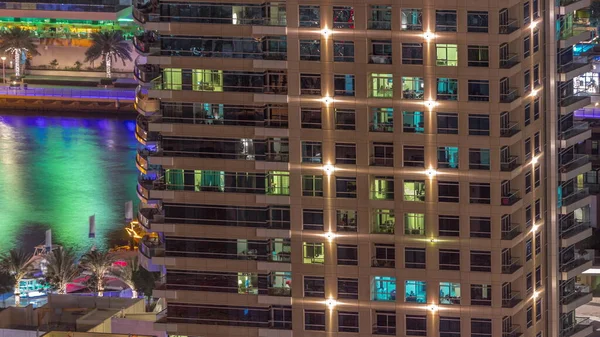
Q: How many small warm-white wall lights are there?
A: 15